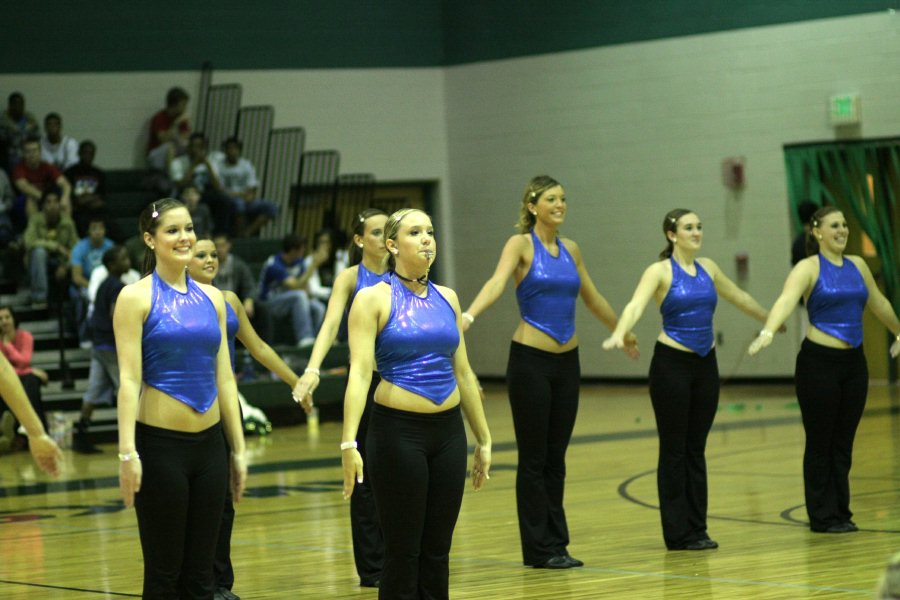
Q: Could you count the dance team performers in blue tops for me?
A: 7